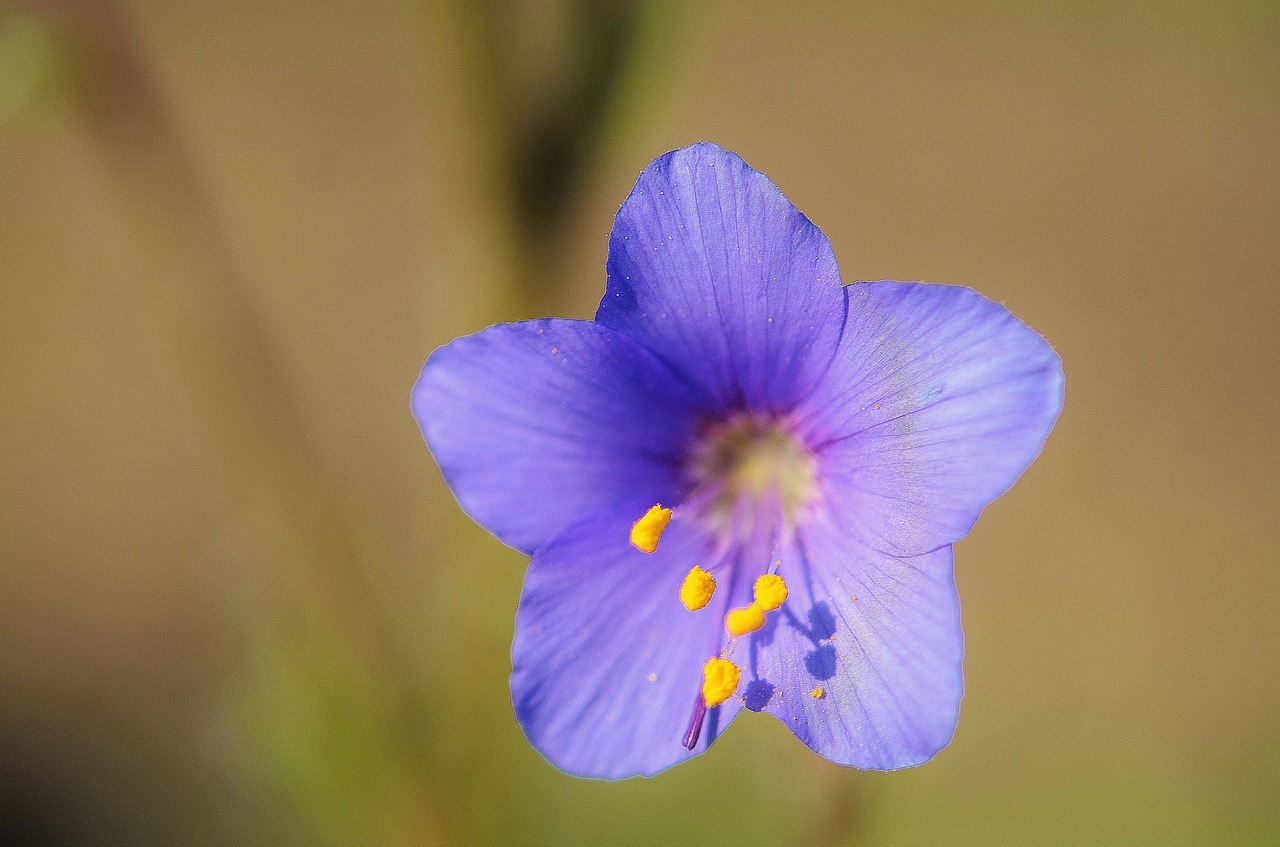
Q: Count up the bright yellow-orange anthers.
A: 5